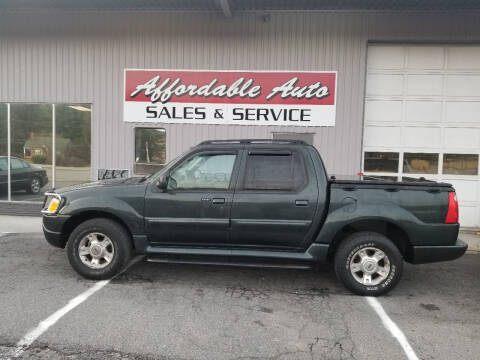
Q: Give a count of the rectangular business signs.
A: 1